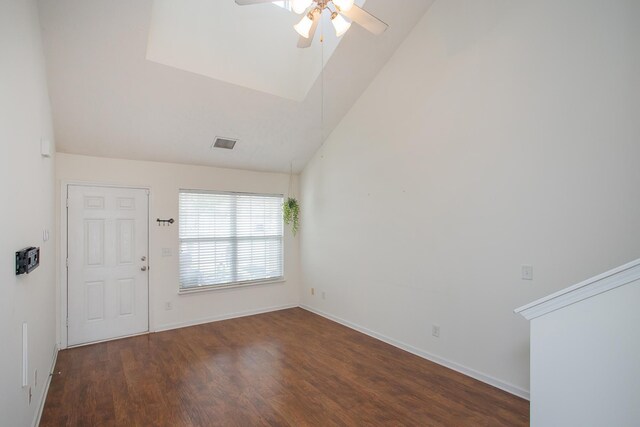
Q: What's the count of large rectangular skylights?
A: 1